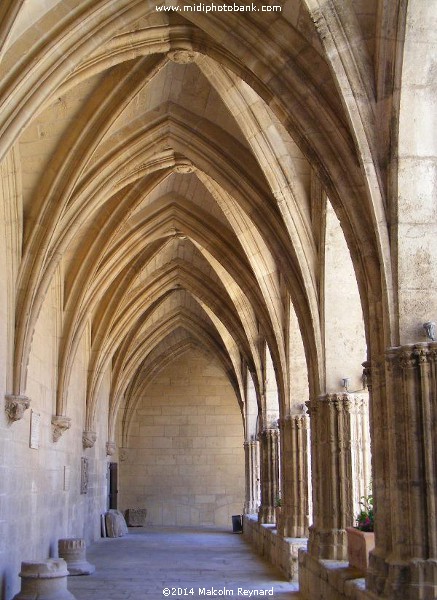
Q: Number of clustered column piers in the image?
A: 5